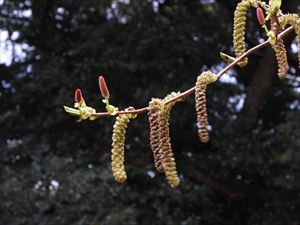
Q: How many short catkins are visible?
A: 3